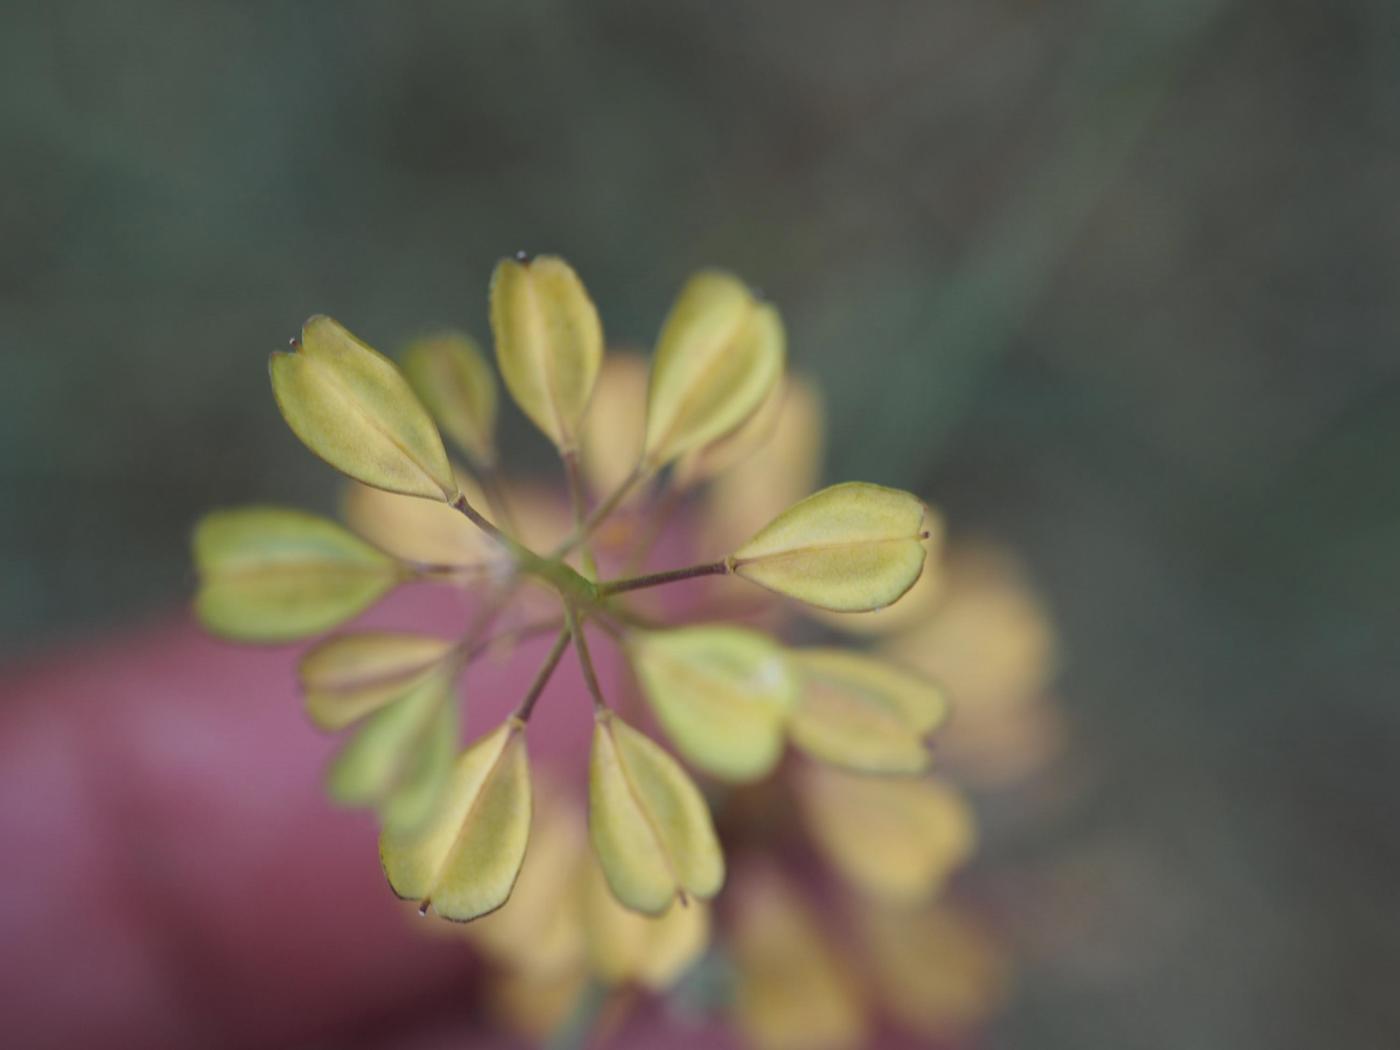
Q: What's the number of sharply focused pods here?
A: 5